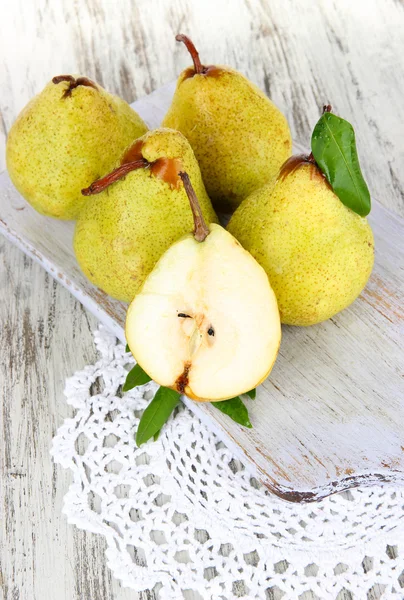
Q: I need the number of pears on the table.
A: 5